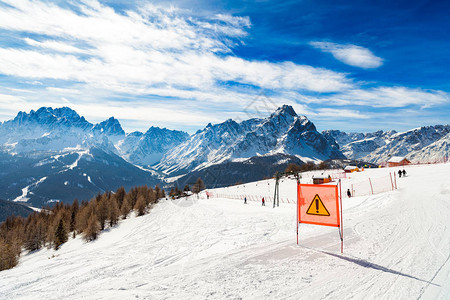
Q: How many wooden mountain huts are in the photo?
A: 3